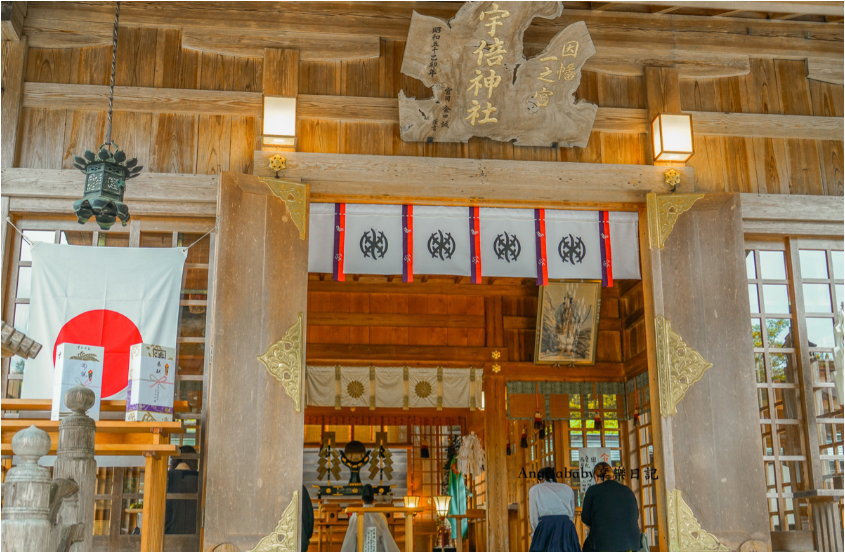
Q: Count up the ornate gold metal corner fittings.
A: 6